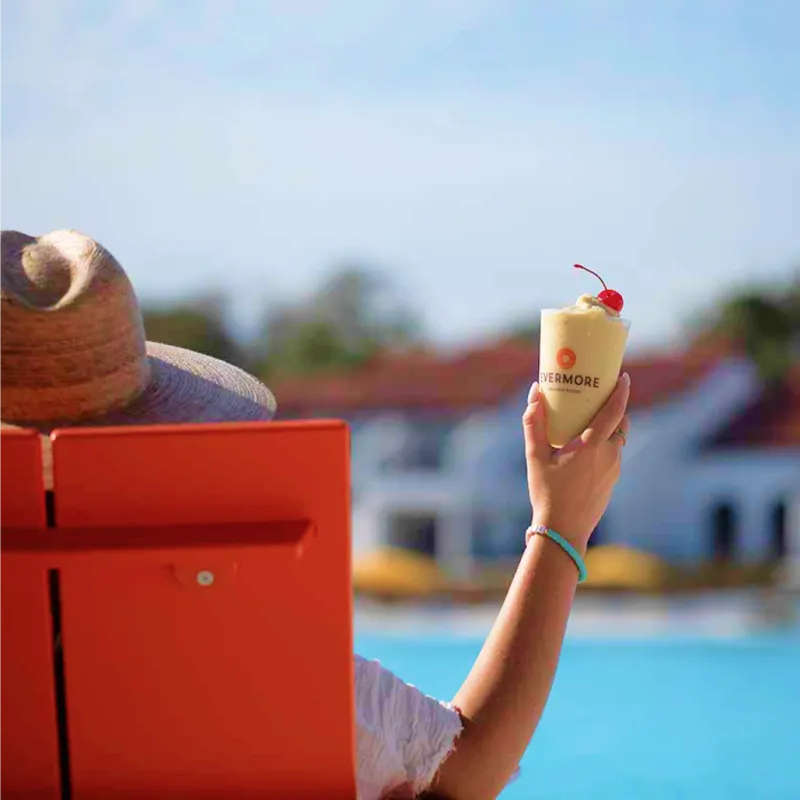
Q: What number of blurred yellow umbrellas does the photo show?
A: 2